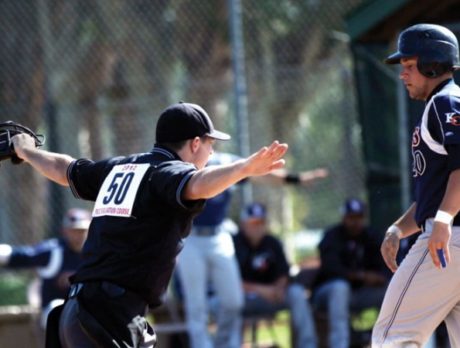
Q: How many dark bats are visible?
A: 0